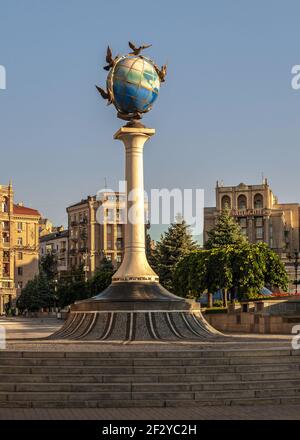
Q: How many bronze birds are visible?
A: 4